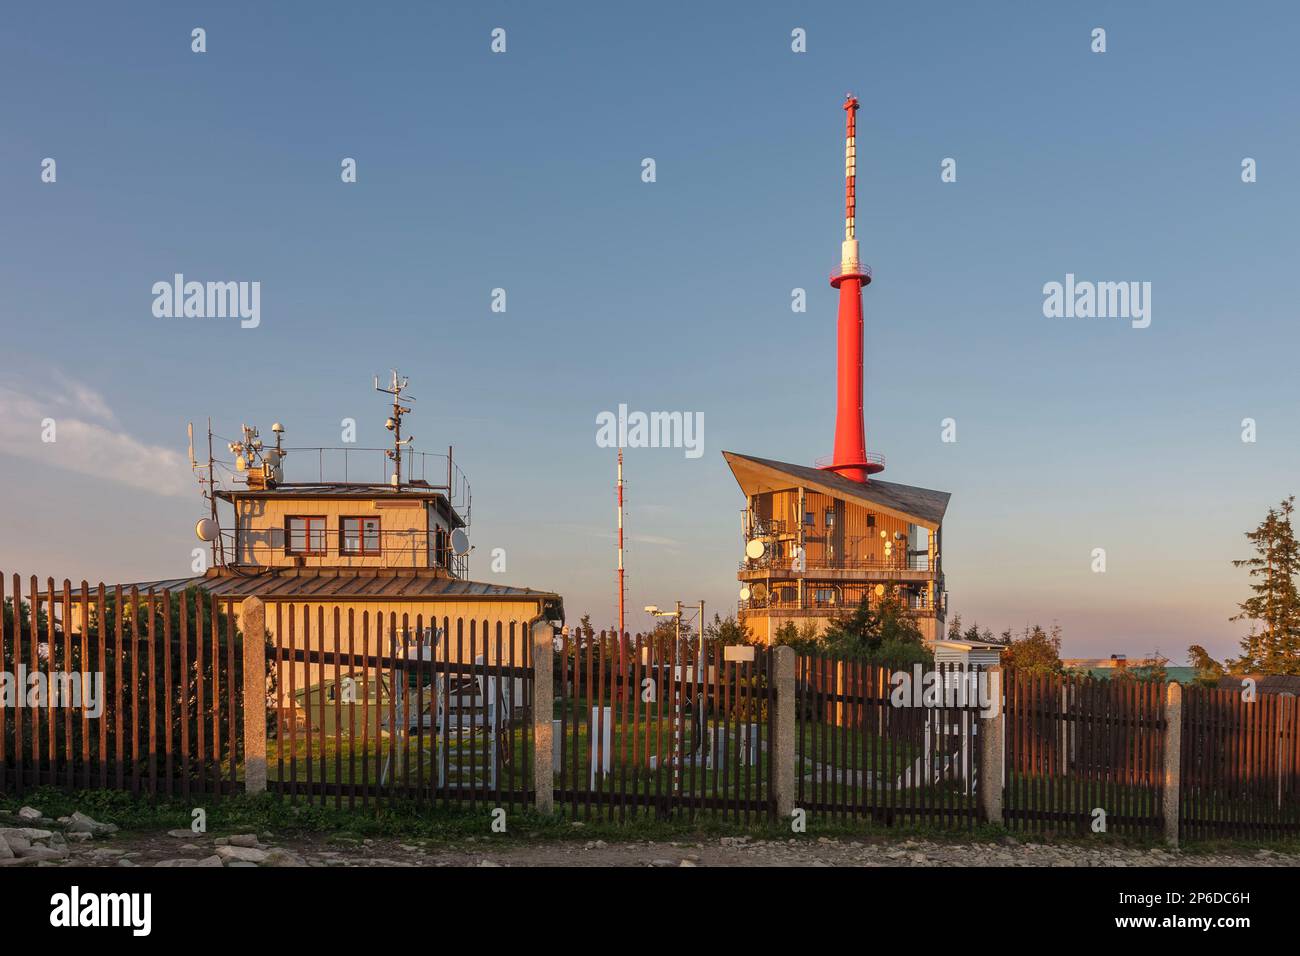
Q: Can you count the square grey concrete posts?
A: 5